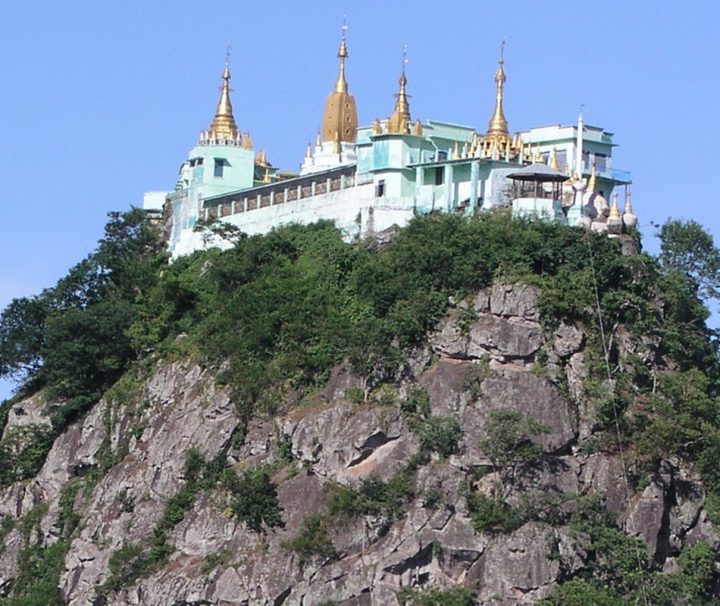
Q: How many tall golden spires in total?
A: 4